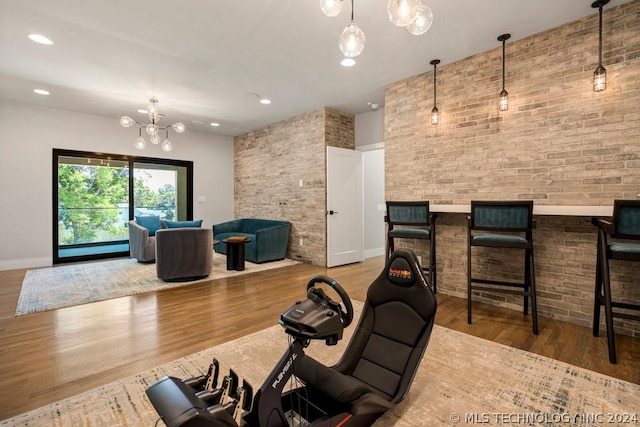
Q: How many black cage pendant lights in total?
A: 3